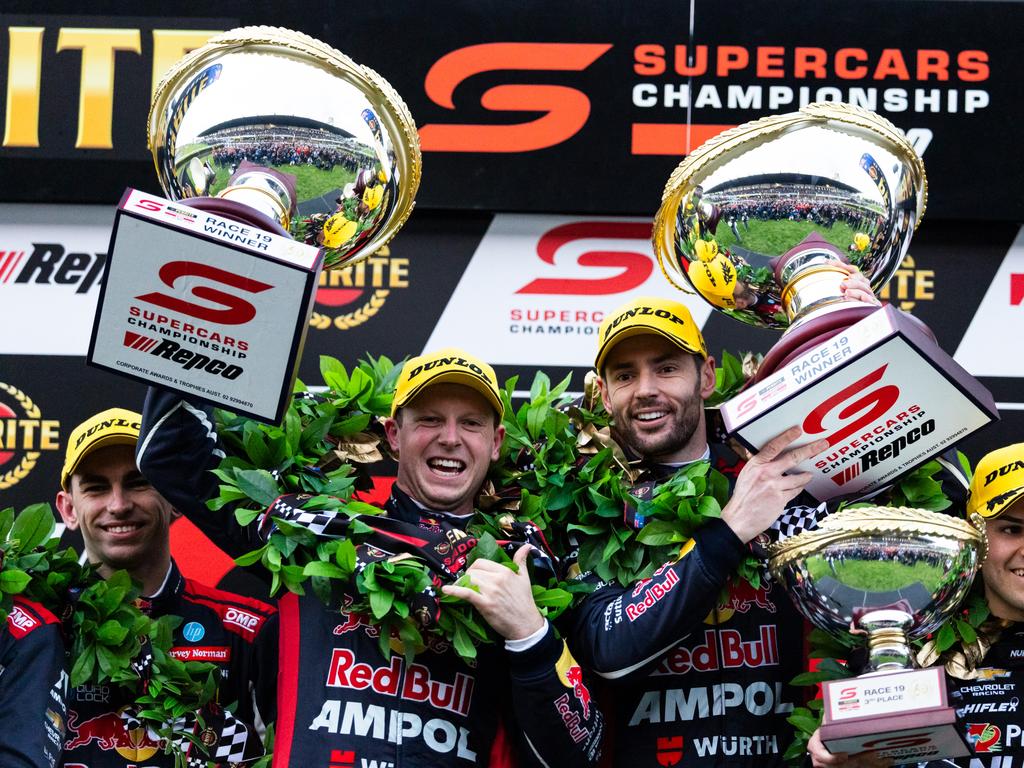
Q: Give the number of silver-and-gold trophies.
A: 3